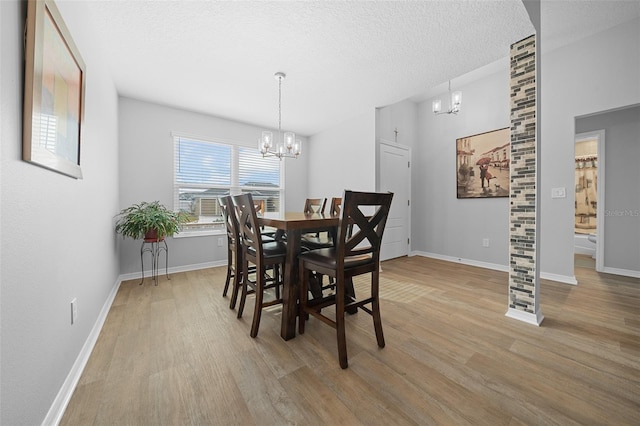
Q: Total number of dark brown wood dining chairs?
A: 6